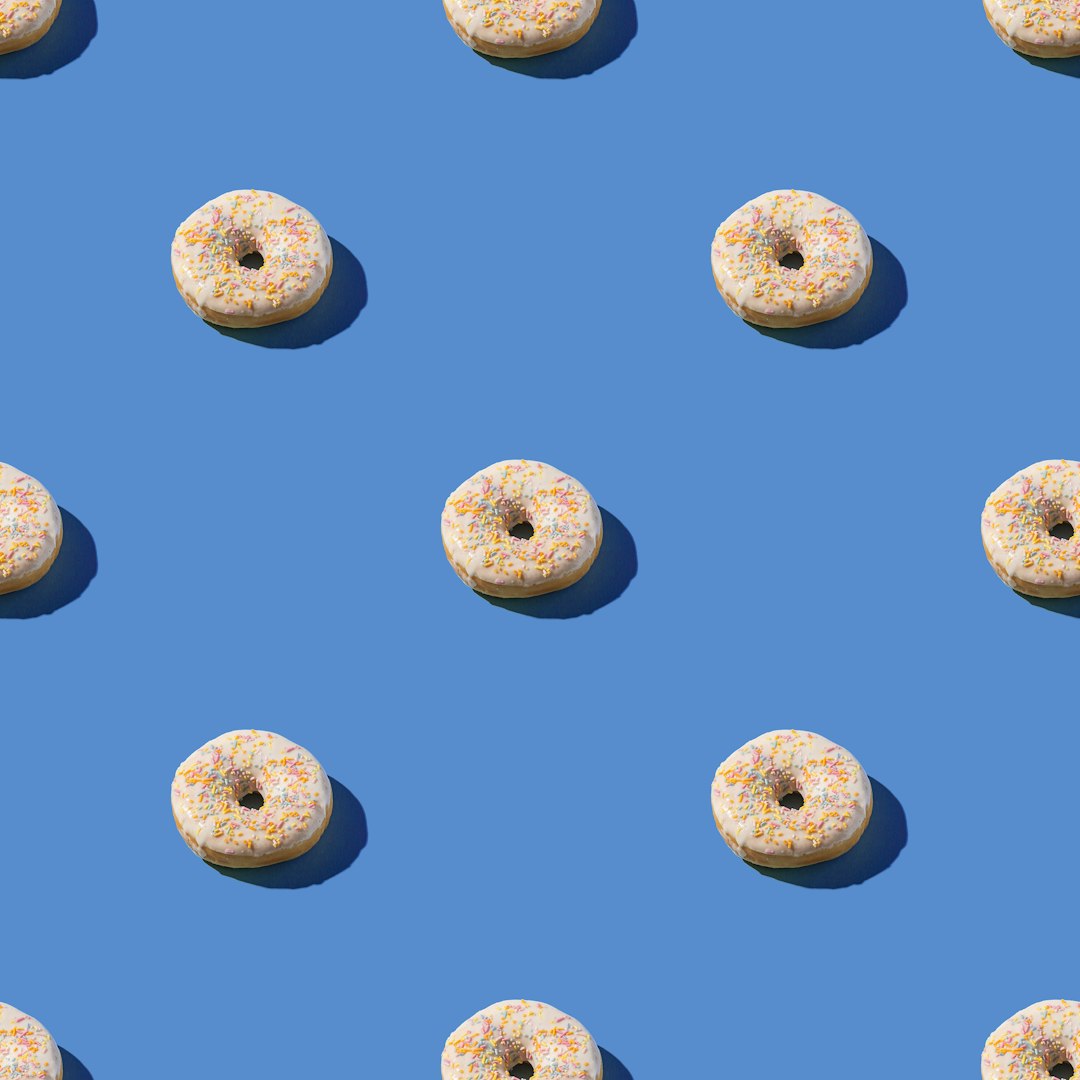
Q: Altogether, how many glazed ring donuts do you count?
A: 13